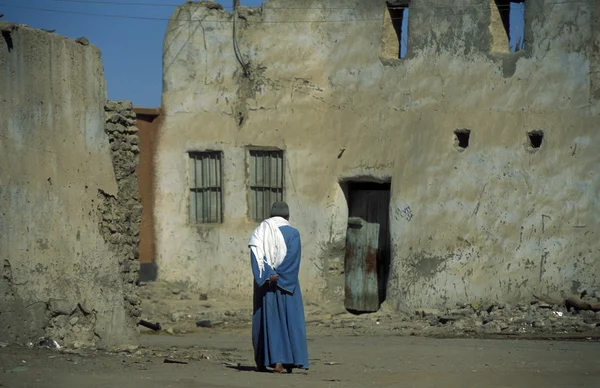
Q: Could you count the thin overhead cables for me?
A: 2